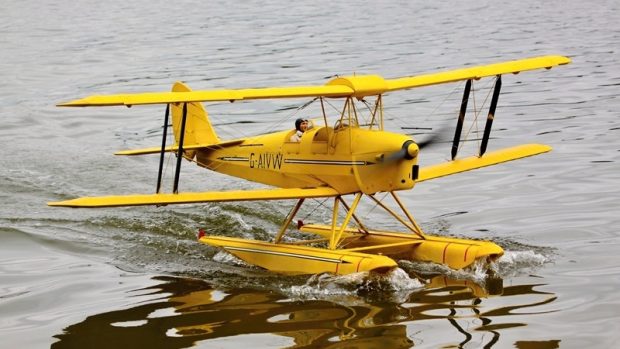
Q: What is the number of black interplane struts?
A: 4